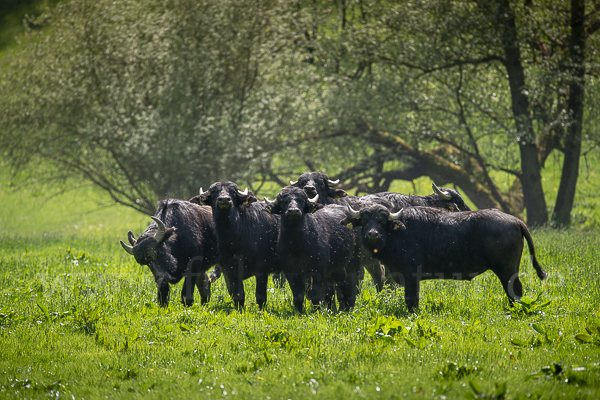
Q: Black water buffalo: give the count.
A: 6